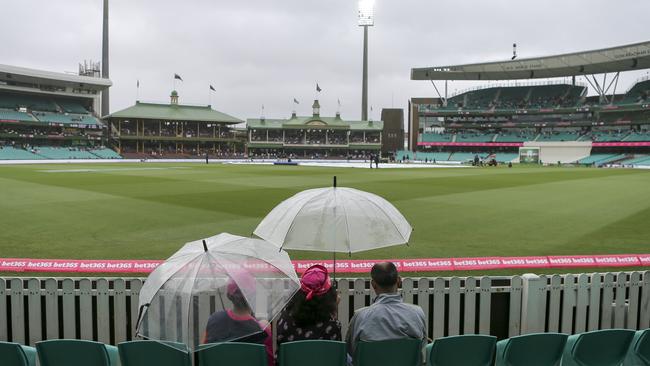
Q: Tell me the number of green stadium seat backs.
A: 10